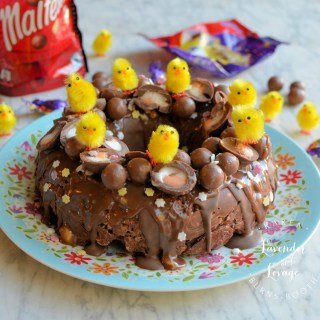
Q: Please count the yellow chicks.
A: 11